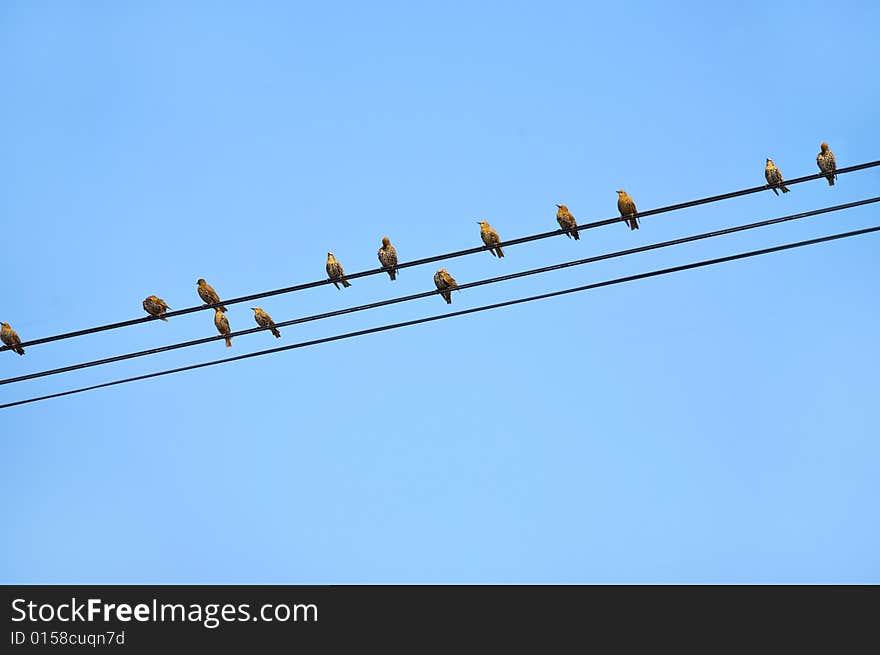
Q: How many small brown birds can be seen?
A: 13